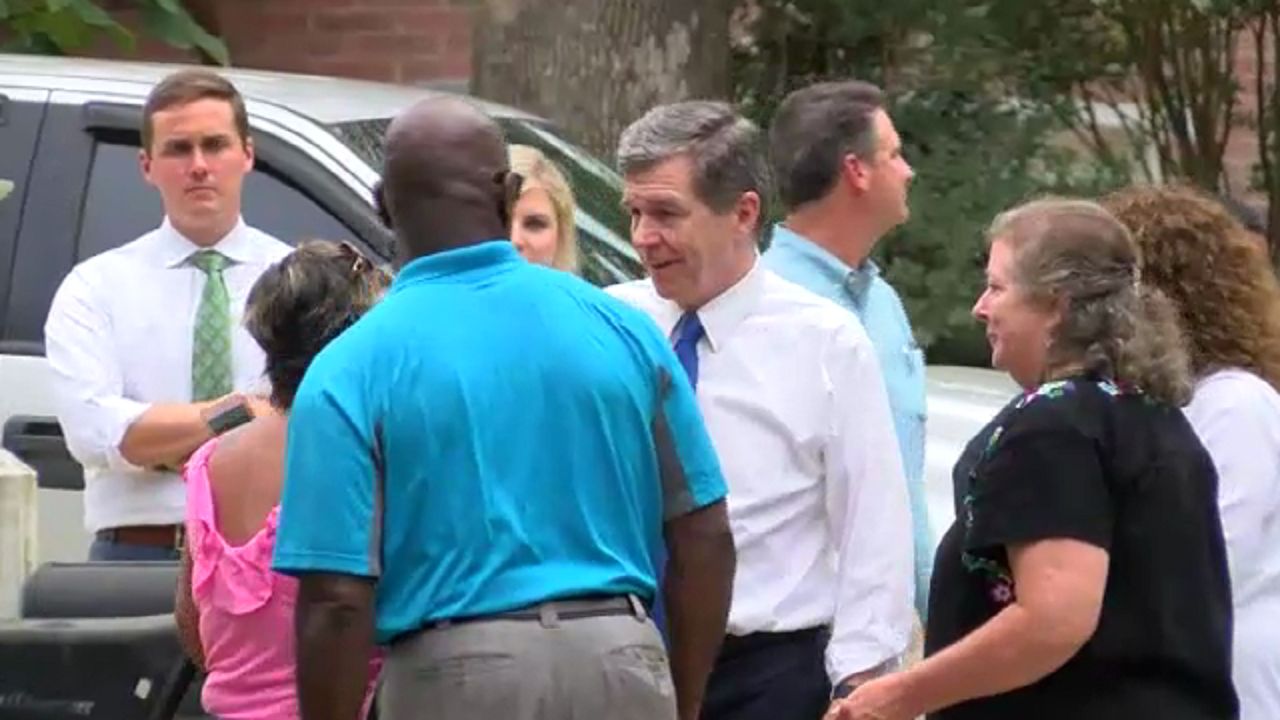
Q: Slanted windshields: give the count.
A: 1